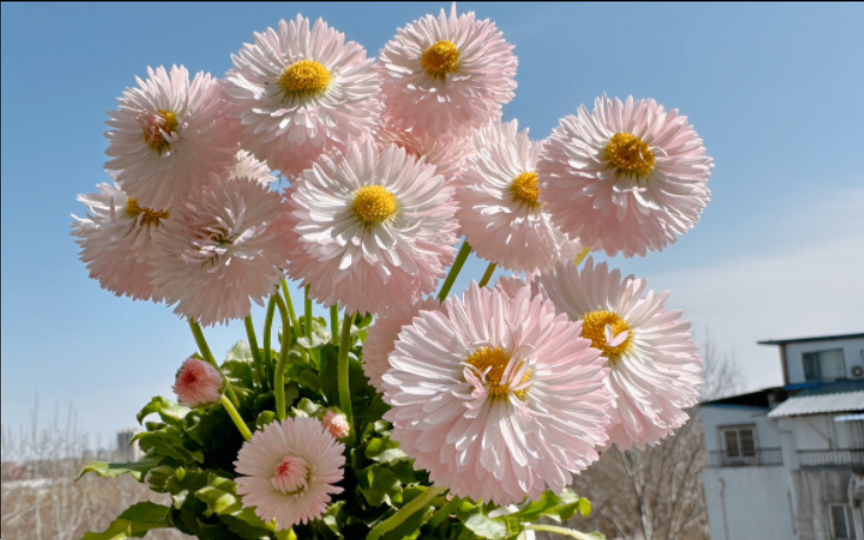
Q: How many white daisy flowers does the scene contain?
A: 11